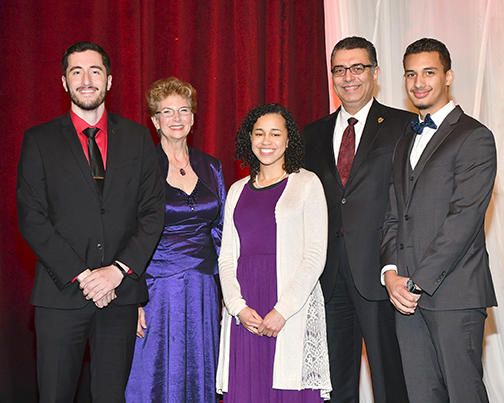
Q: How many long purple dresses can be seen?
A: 2